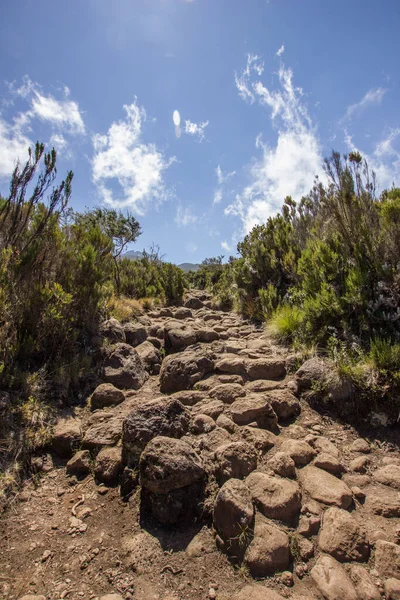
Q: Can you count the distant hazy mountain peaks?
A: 2